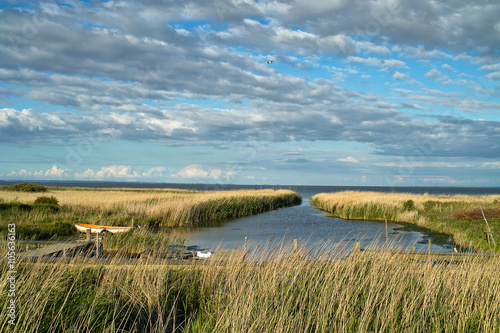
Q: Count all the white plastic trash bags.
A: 0